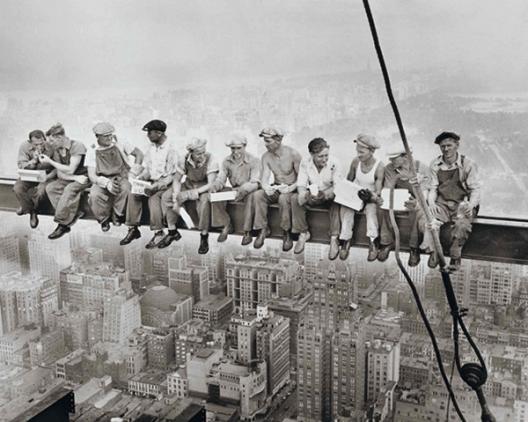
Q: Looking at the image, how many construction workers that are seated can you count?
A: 11